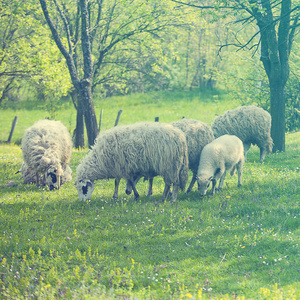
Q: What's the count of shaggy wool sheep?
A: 4